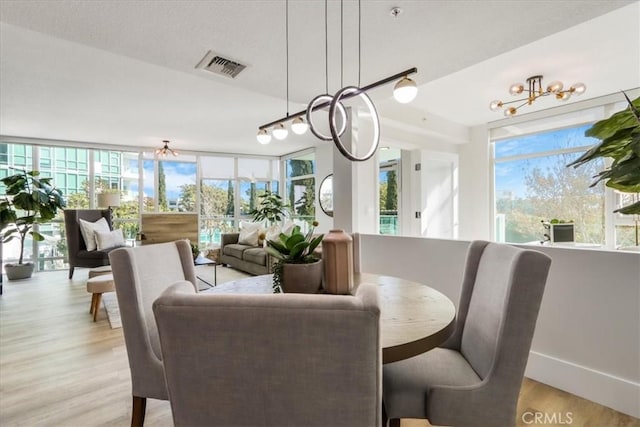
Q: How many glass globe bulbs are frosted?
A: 4